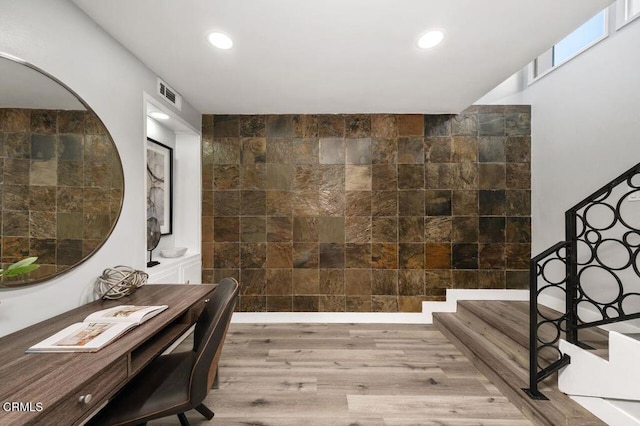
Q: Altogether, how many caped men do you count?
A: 0